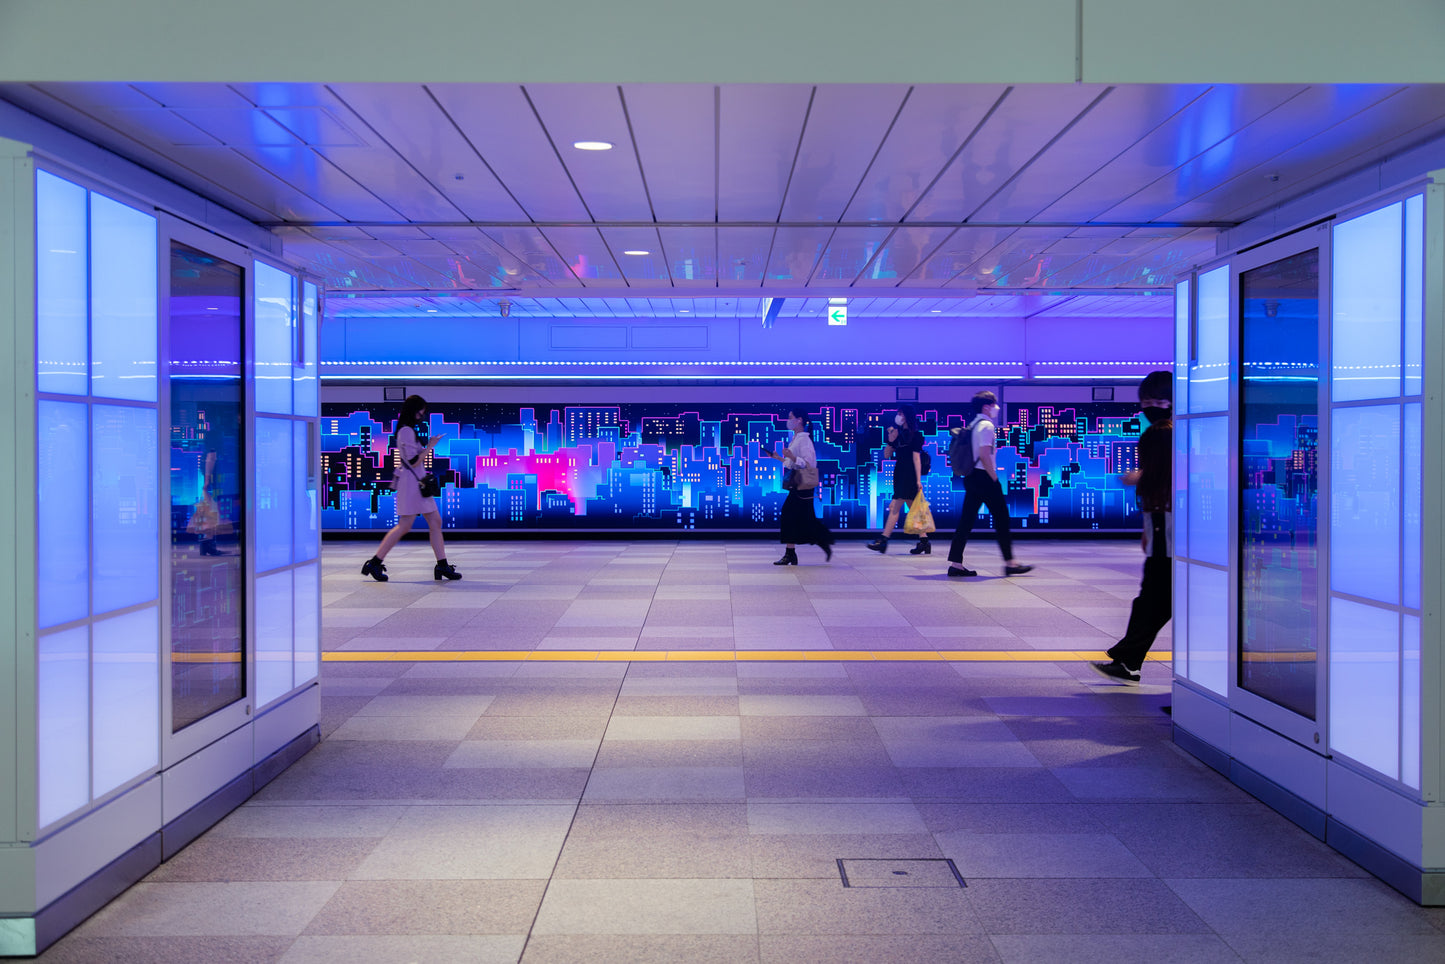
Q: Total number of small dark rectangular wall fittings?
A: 3